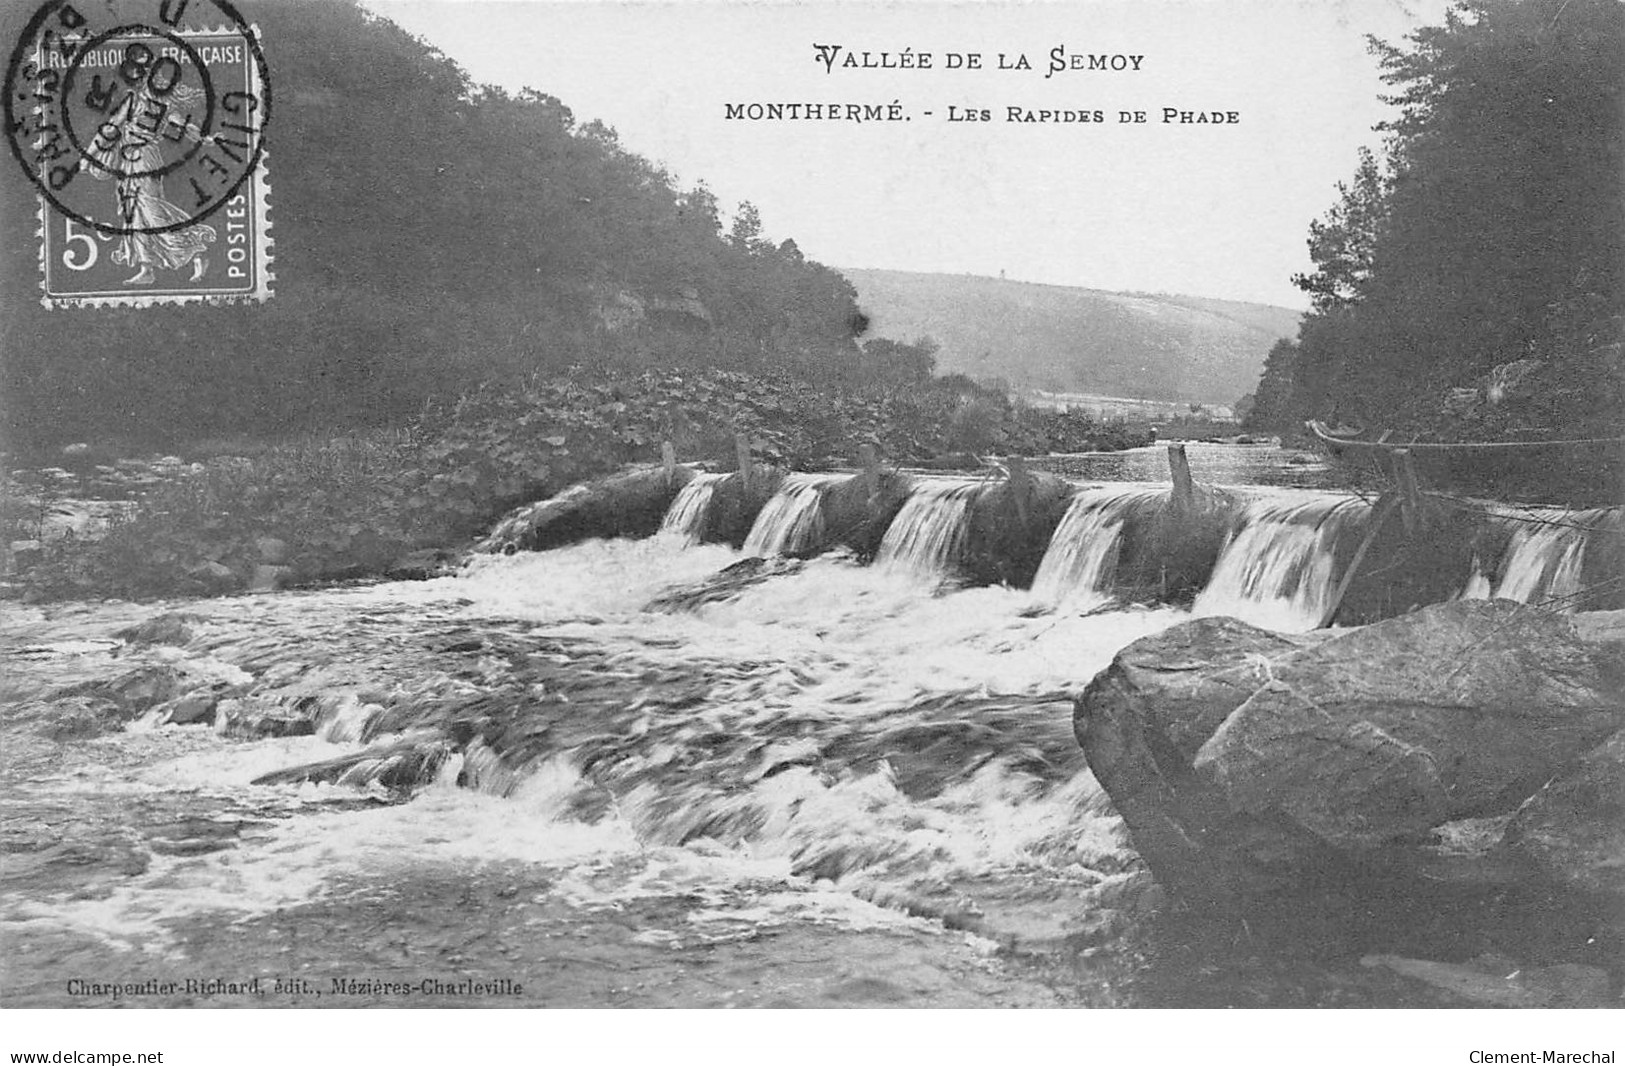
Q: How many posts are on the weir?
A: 6